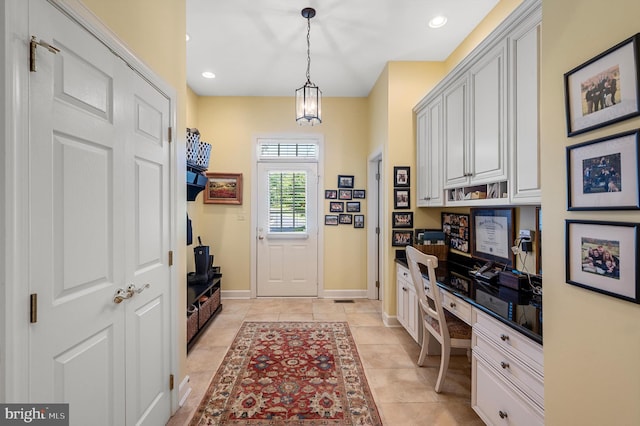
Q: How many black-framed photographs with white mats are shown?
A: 3